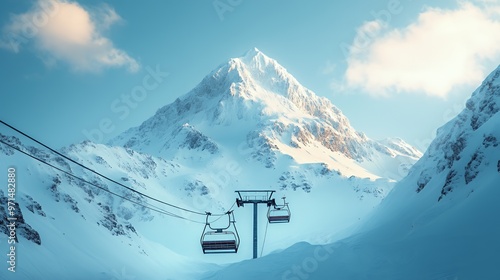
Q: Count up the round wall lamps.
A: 0